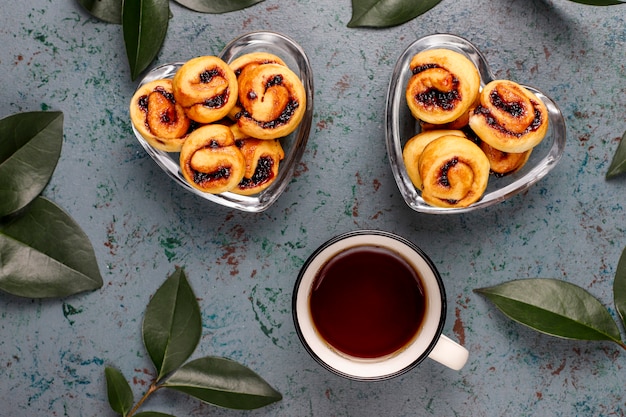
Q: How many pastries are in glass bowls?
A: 12